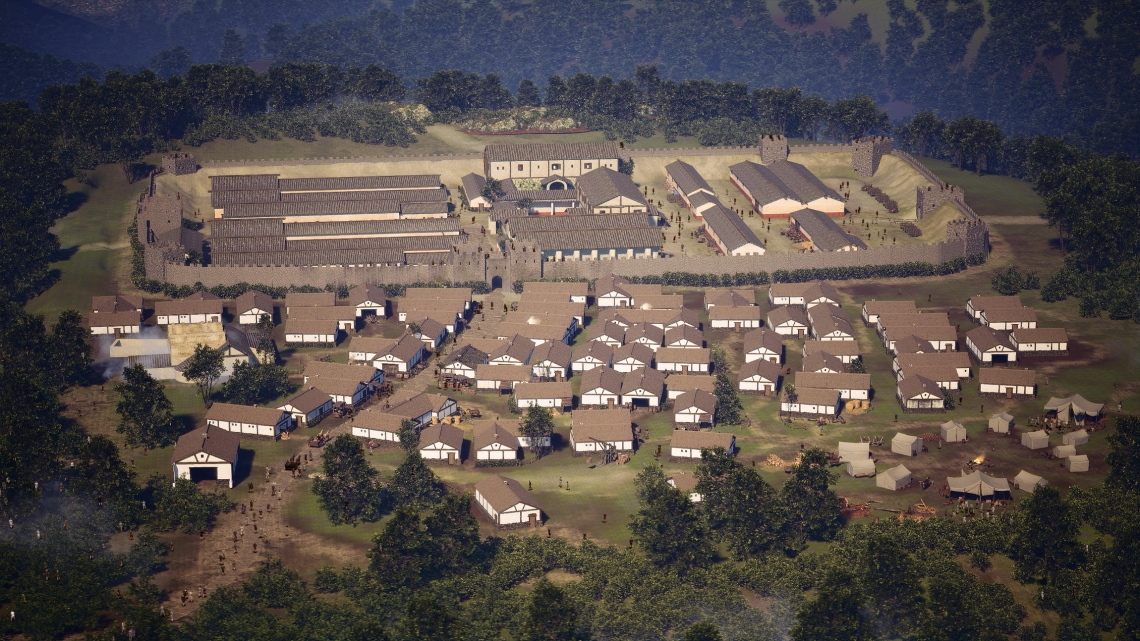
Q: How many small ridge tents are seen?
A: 11